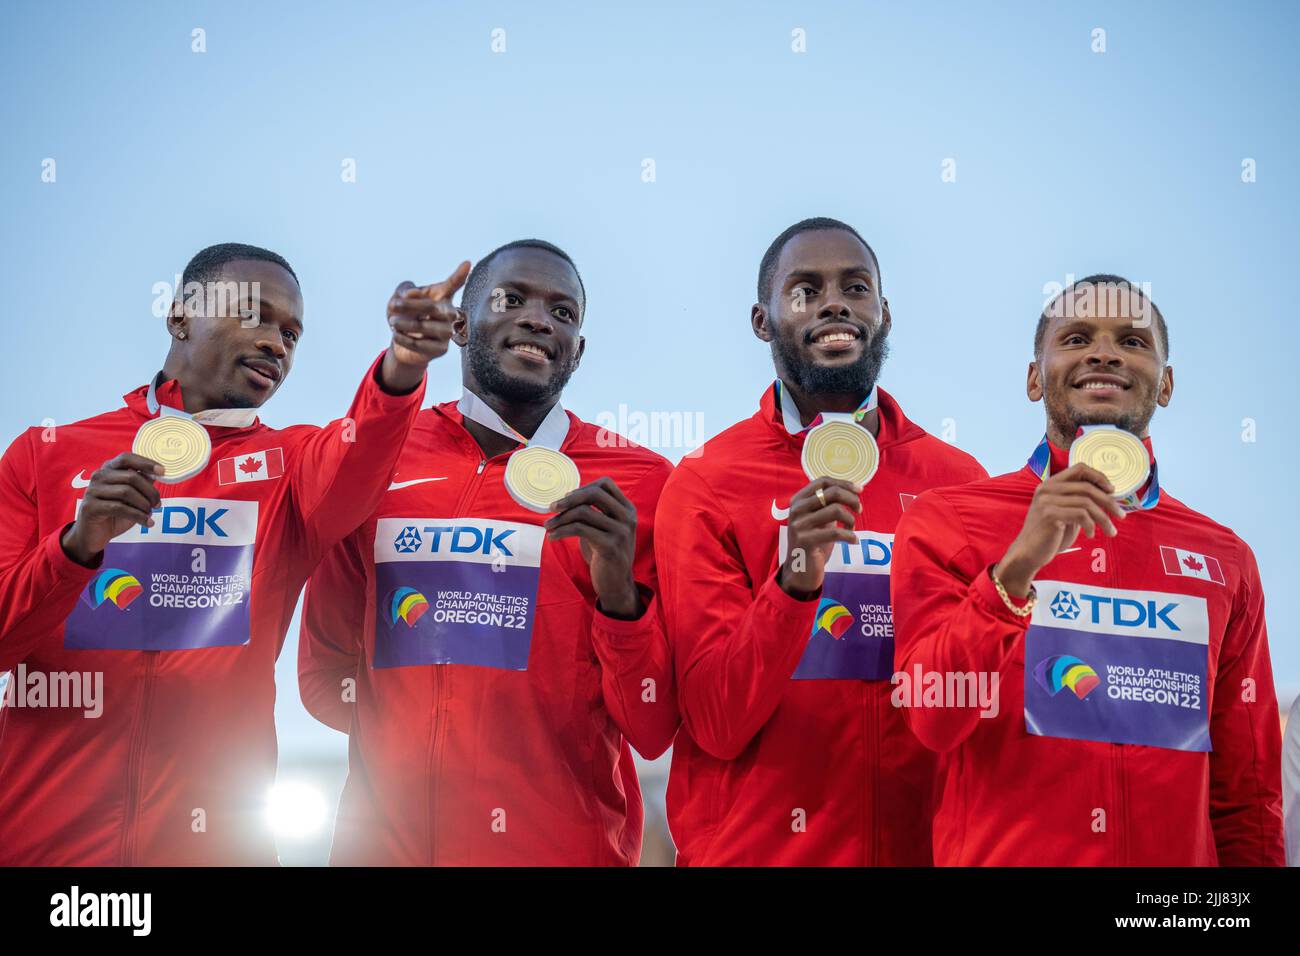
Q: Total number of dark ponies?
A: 0